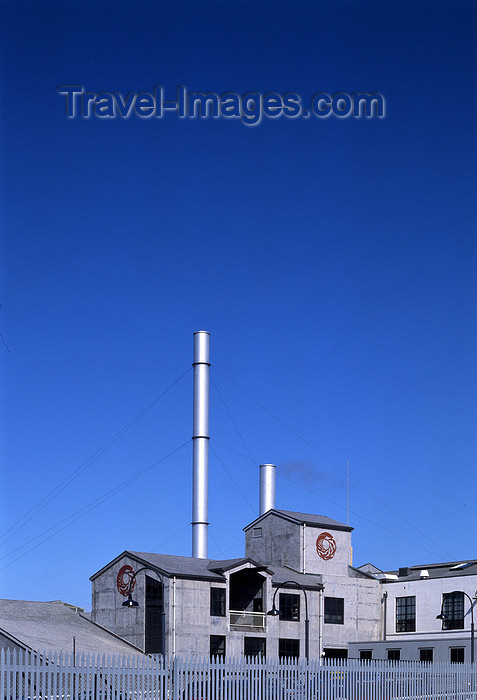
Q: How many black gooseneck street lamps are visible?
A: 3